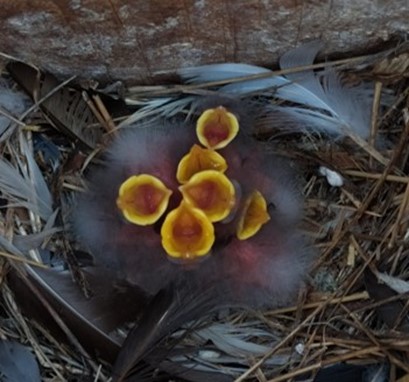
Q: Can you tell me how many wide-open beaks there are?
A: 6